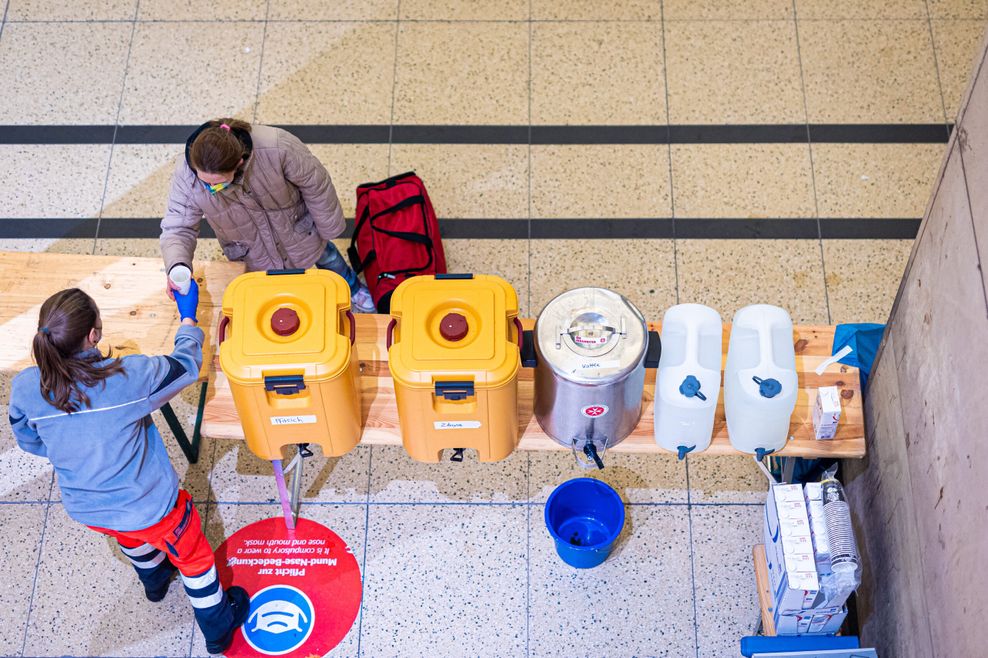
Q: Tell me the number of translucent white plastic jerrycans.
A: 2